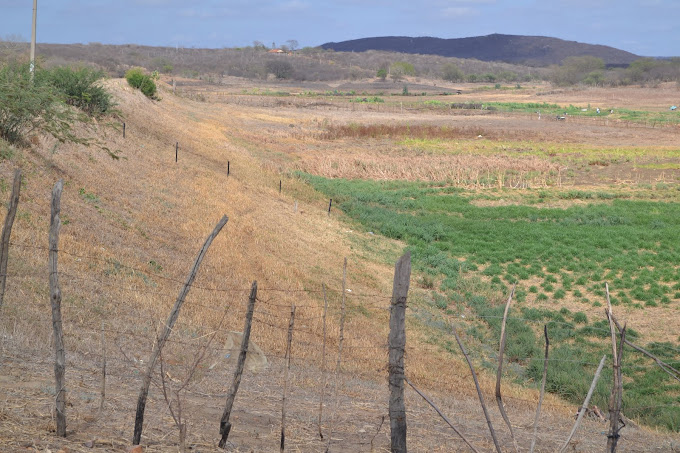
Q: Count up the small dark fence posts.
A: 5